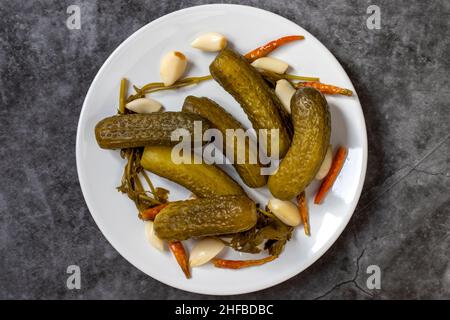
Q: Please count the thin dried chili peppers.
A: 7